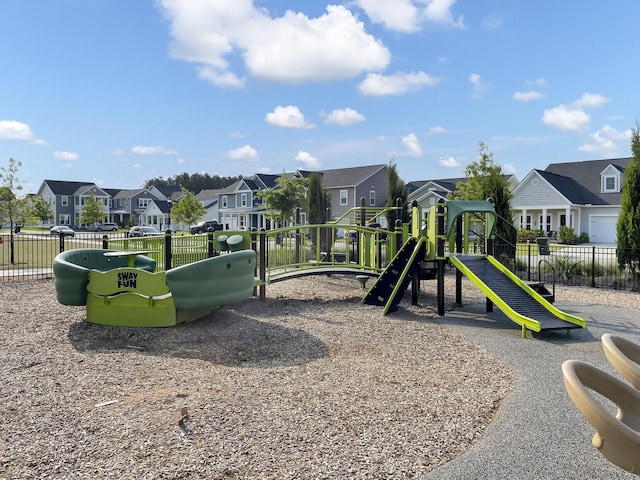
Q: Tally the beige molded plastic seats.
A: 2